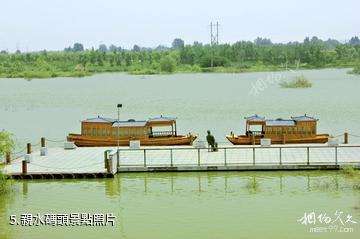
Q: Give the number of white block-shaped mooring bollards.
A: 7